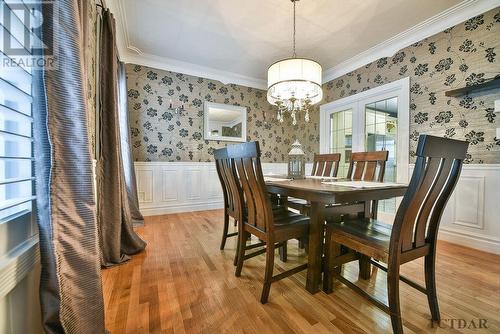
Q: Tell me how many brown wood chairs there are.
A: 5